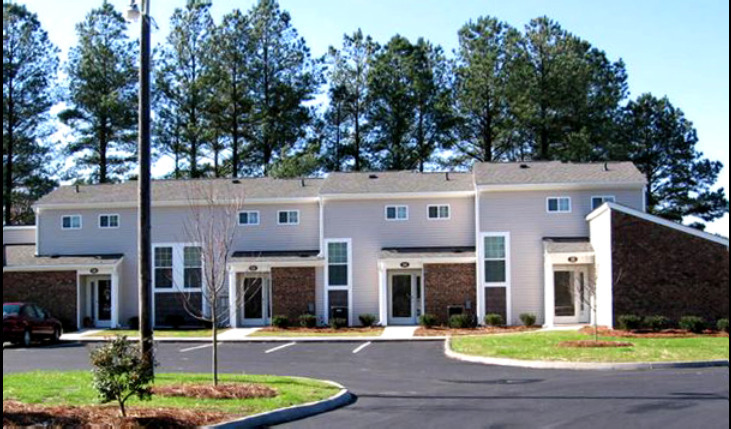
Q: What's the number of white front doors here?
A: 4